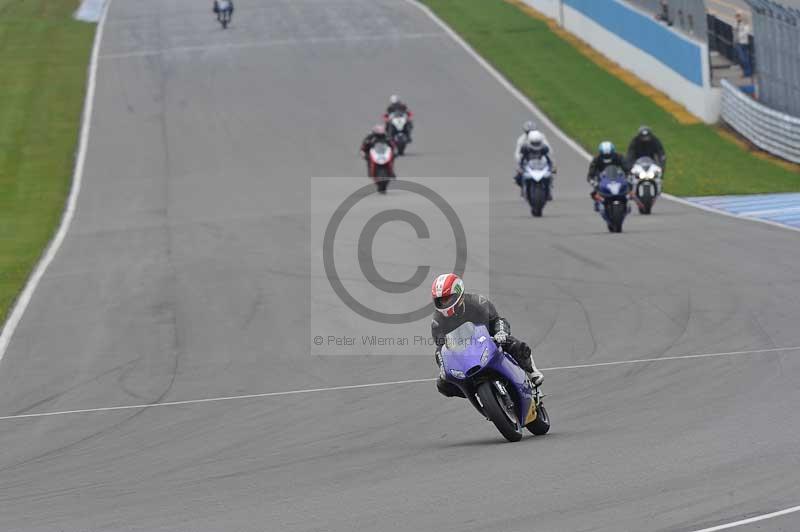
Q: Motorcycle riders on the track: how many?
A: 8